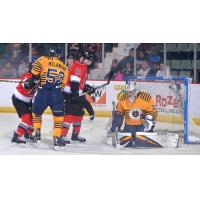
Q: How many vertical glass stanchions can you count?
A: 6